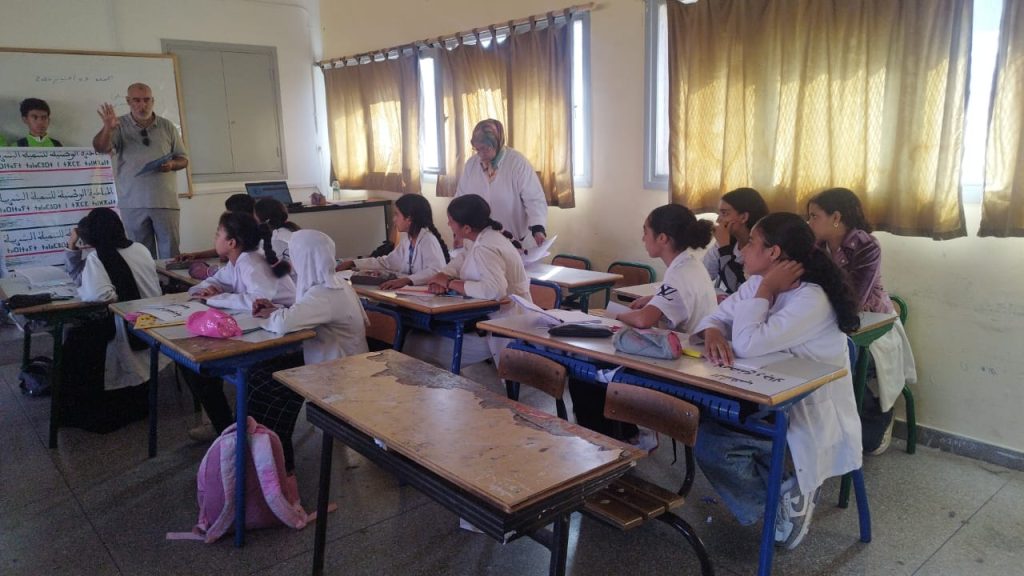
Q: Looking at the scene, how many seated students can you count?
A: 12